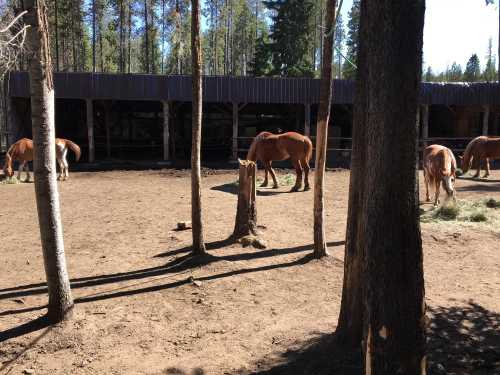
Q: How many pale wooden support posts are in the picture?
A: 6